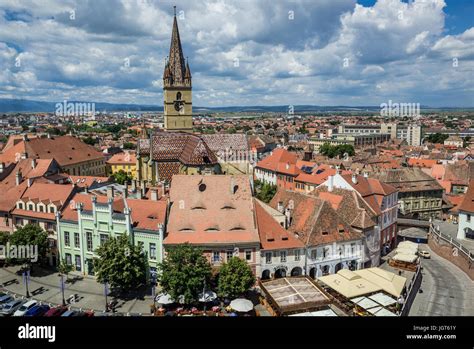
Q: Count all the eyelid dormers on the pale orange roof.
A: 5